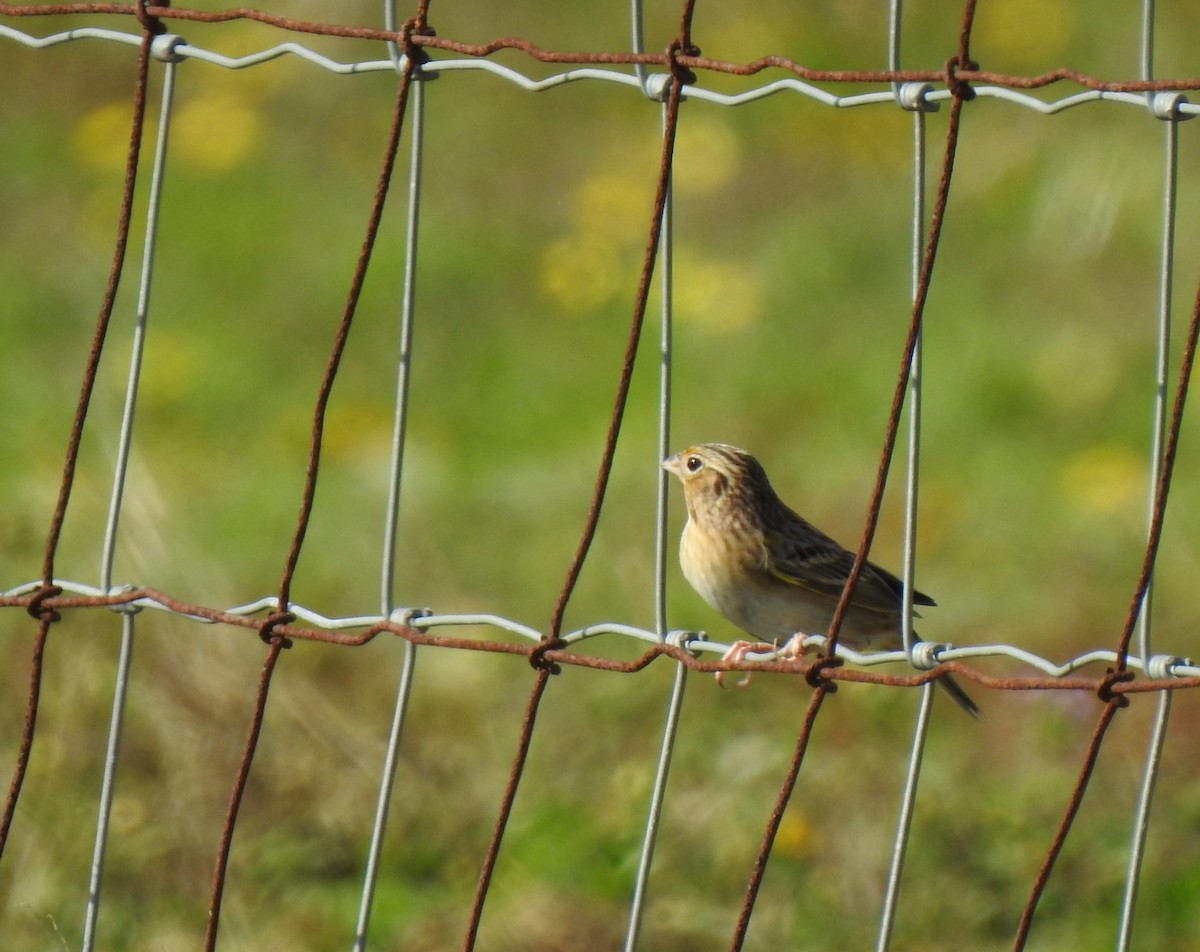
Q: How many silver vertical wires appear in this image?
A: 5